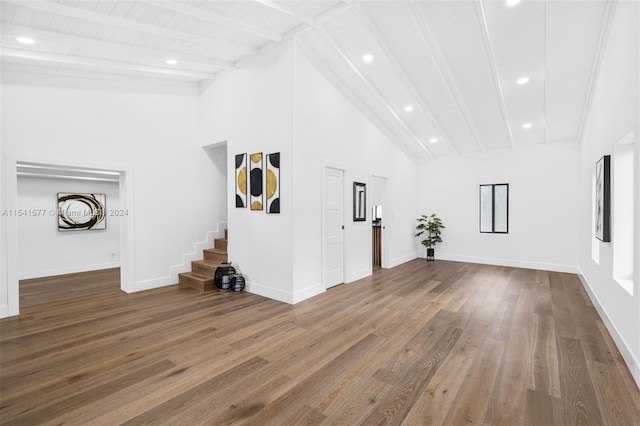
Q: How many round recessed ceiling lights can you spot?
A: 8